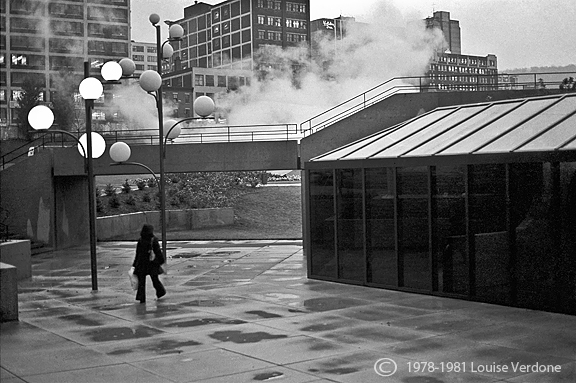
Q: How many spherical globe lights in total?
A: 12